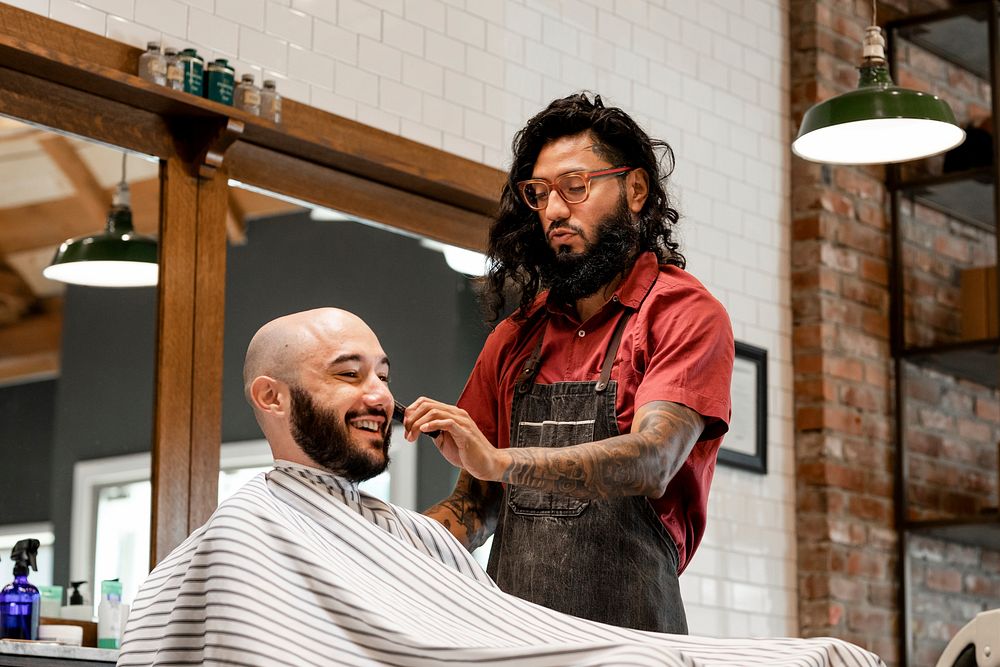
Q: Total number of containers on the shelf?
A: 6